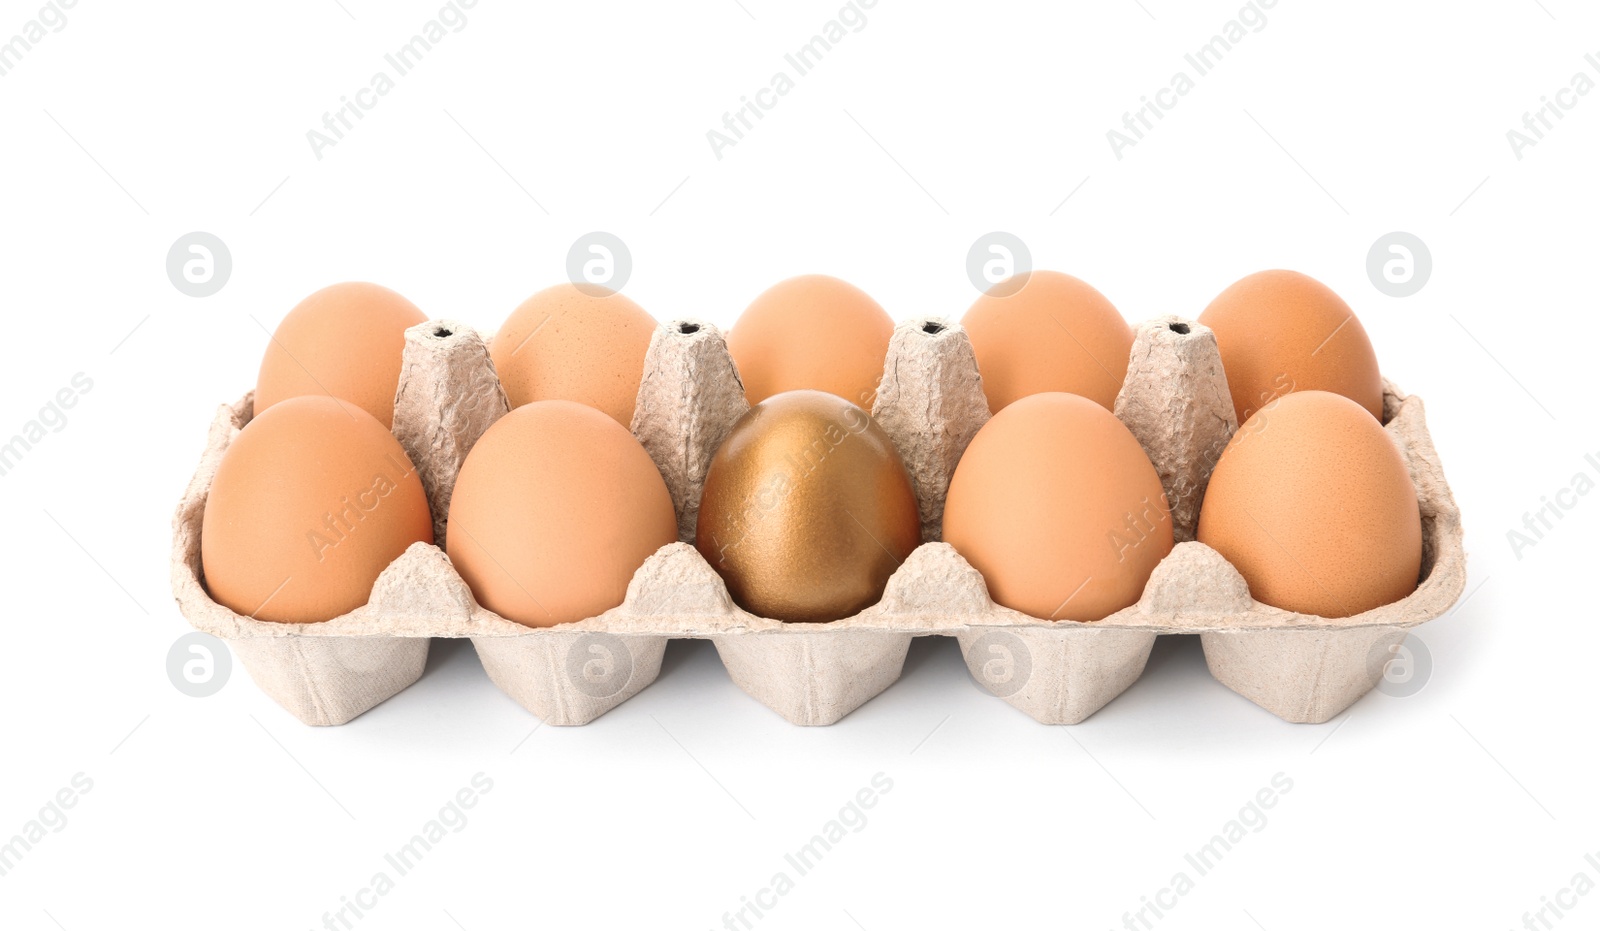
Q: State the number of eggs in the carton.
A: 10